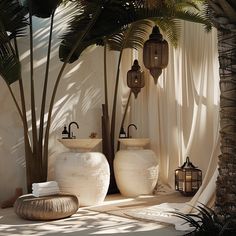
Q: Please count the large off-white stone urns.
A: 2